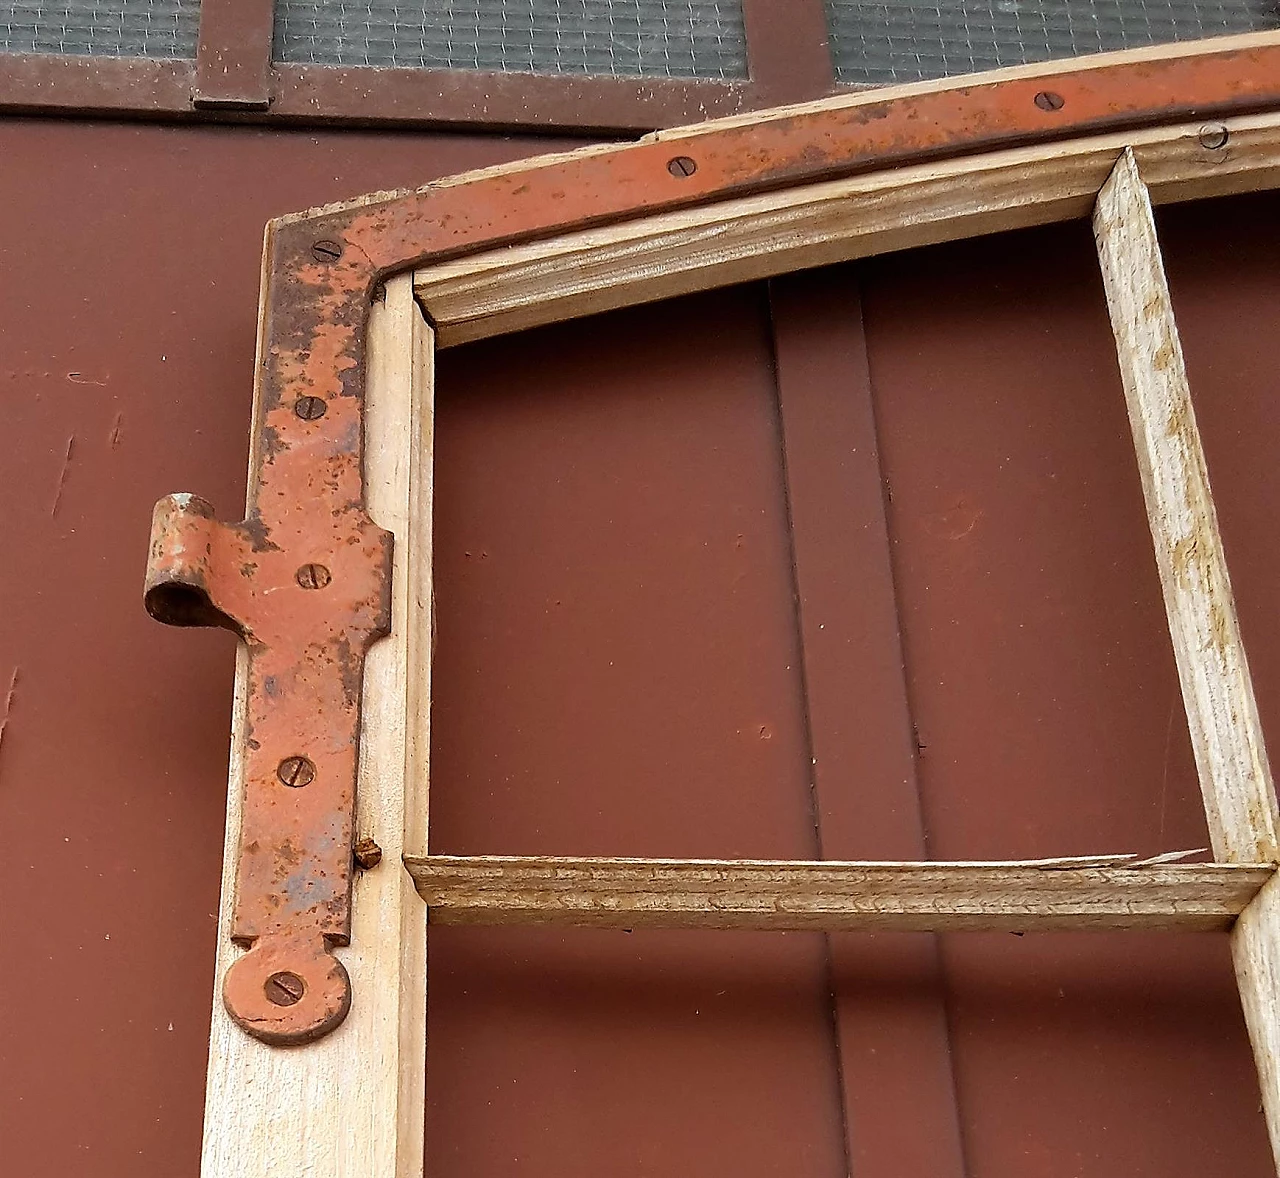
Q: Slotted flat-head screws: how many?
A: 7